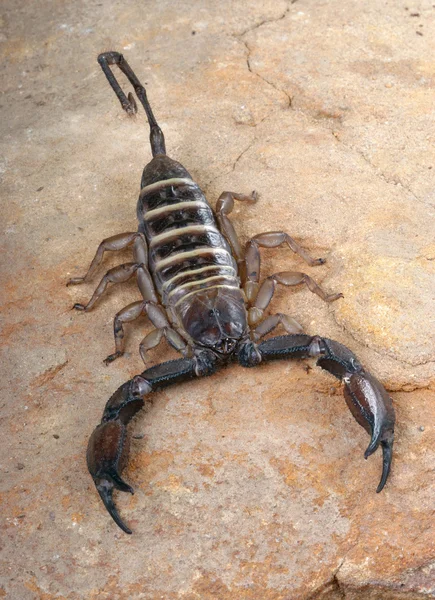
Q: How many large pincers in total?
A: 2